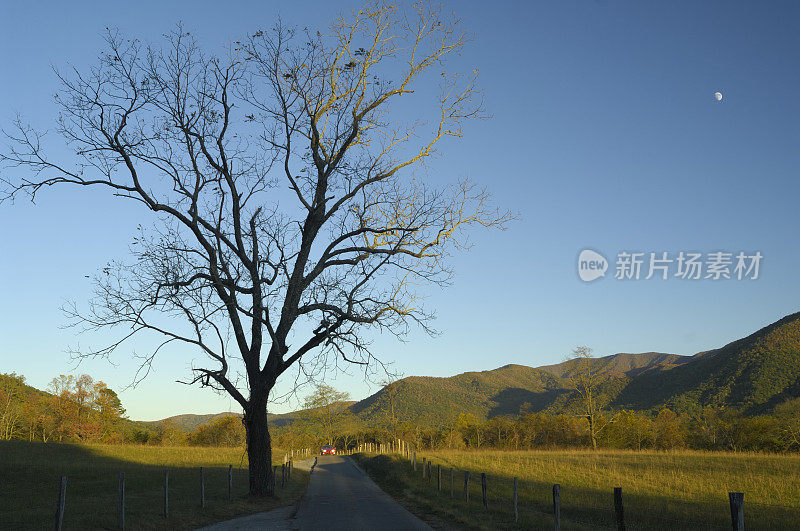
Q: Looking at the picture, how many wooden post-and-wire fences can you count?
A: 2